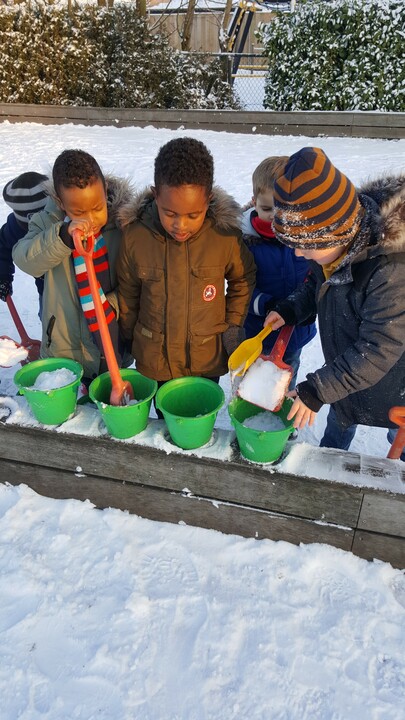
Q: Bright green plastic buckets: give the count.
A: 4